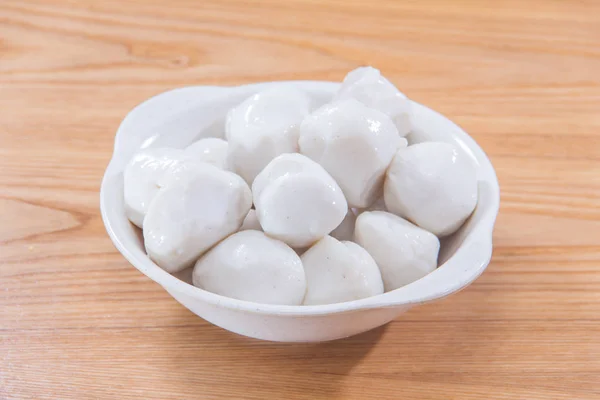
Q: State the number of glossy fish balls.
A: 11